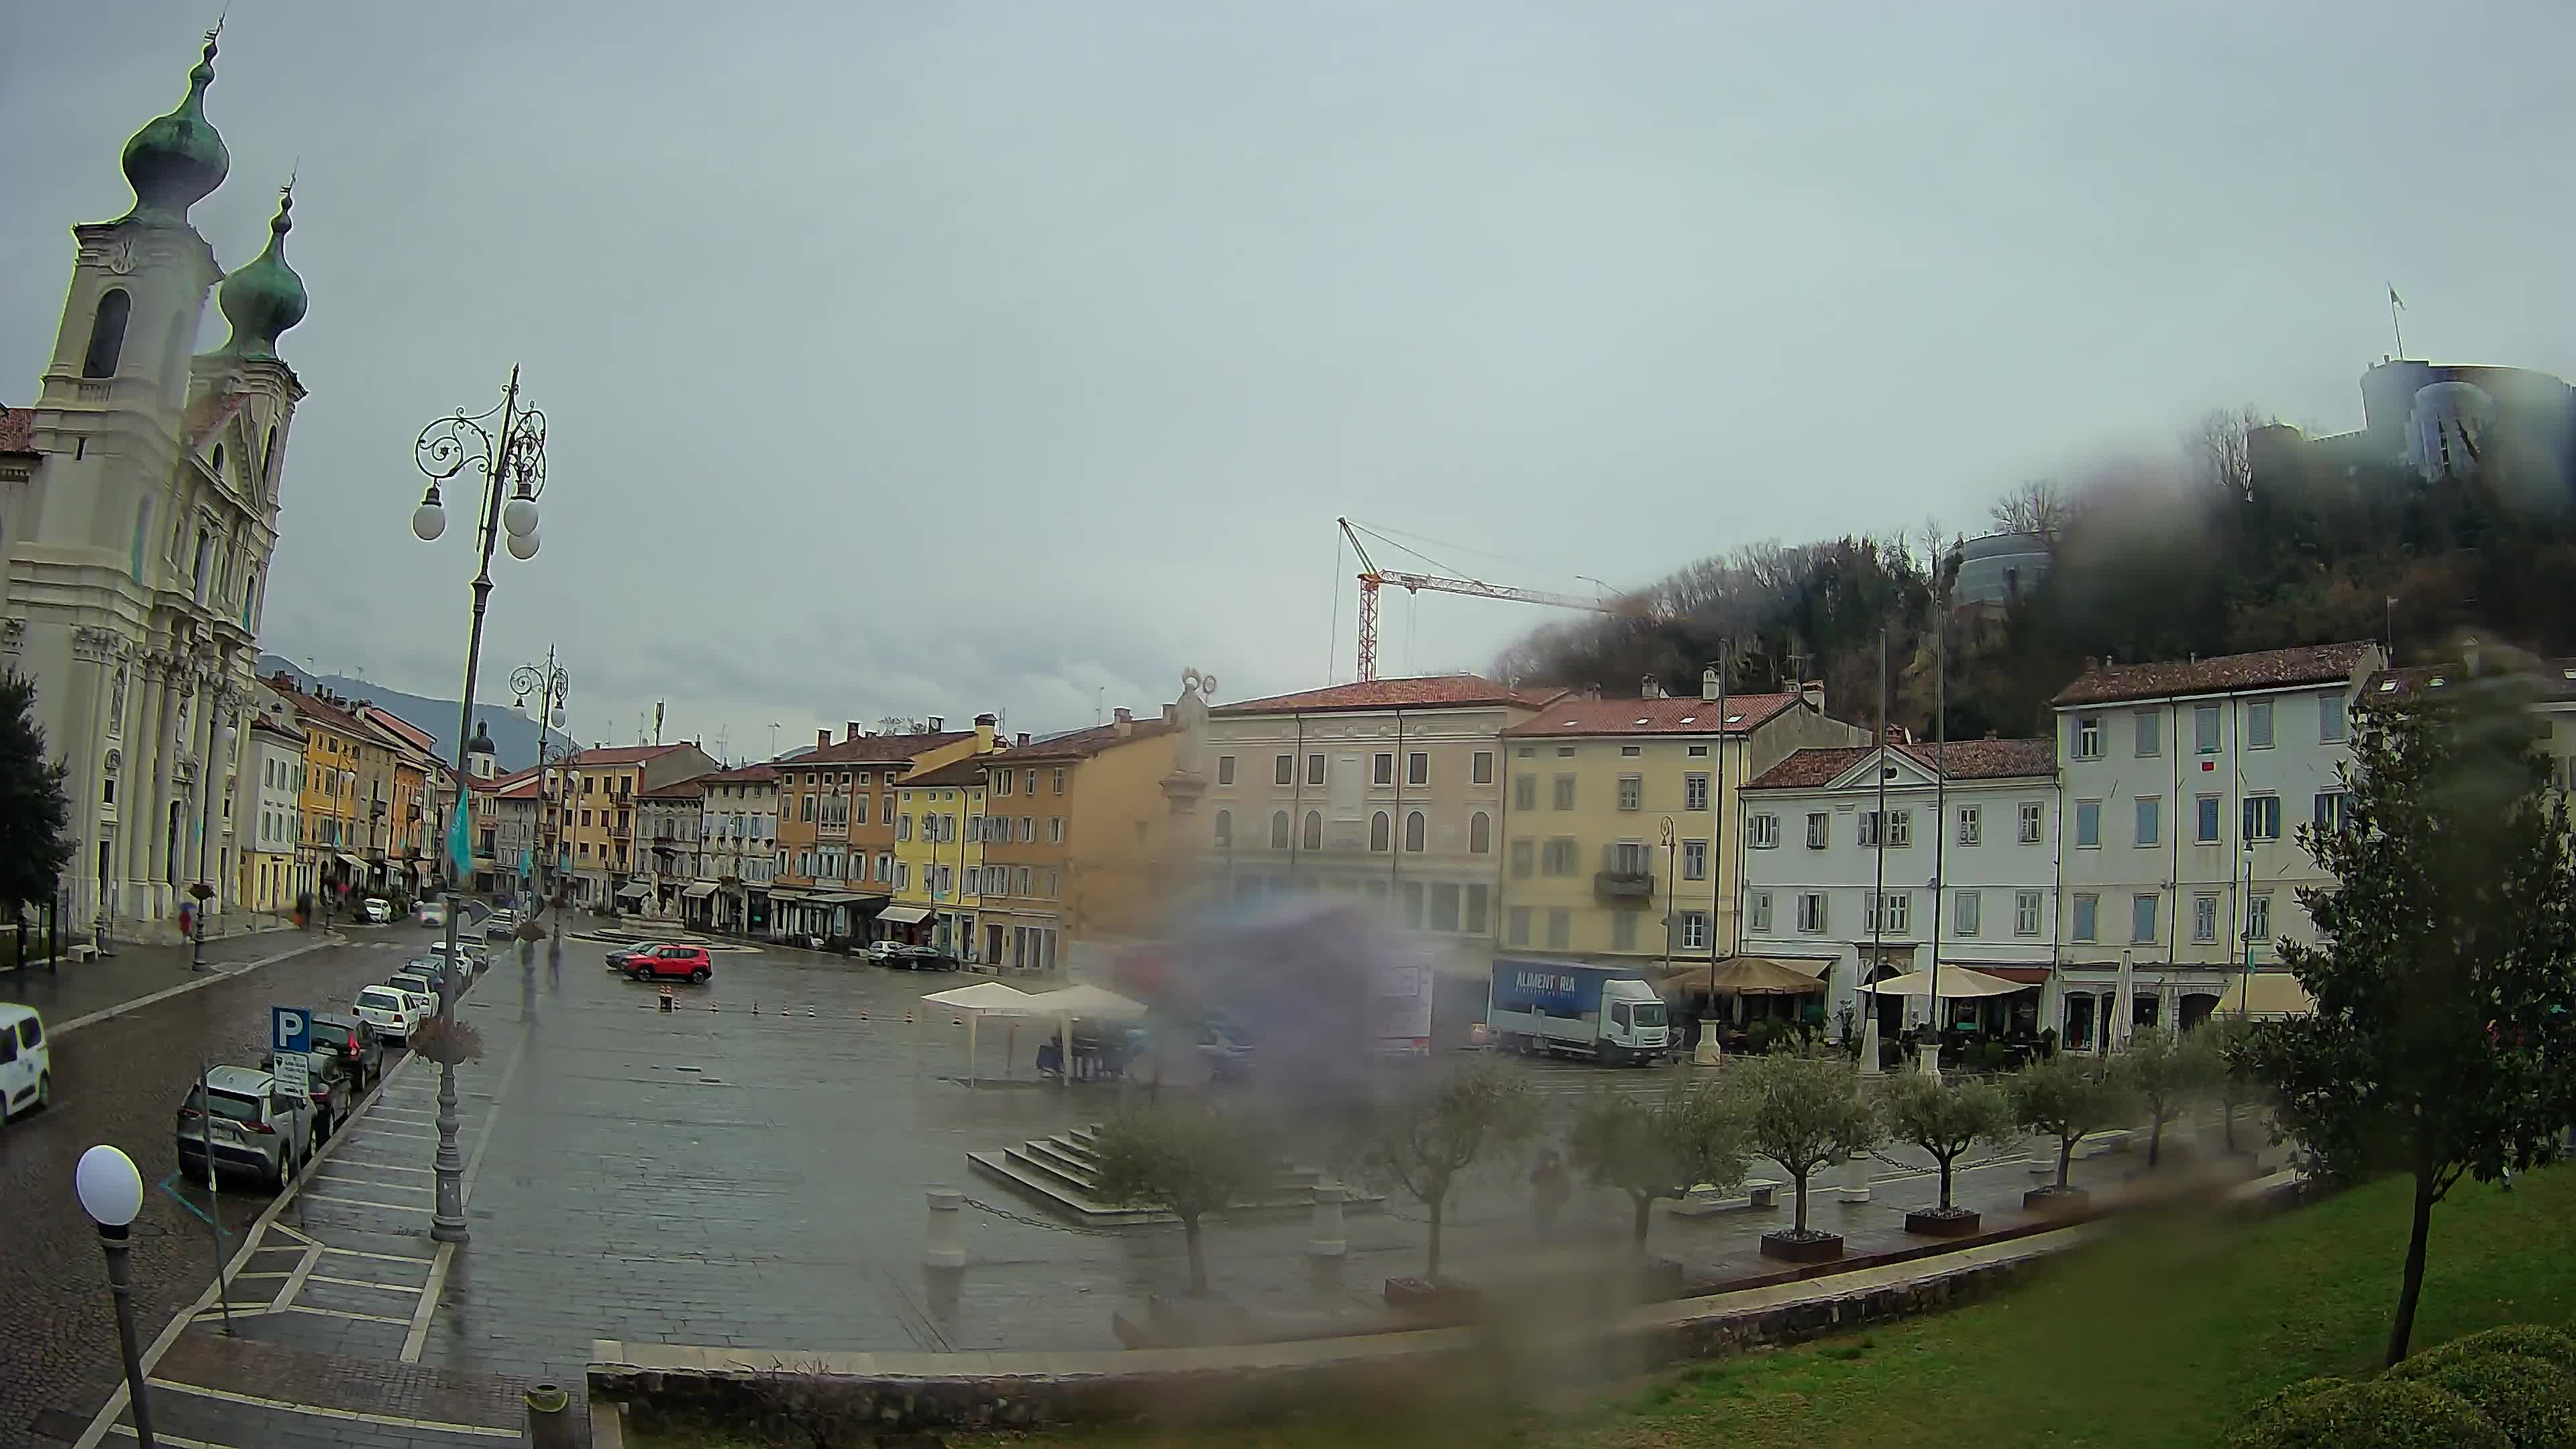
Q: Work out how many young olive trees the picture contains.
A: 8